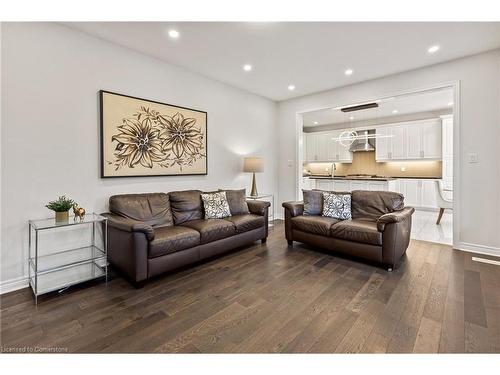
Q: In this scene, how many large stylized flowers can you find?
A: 2